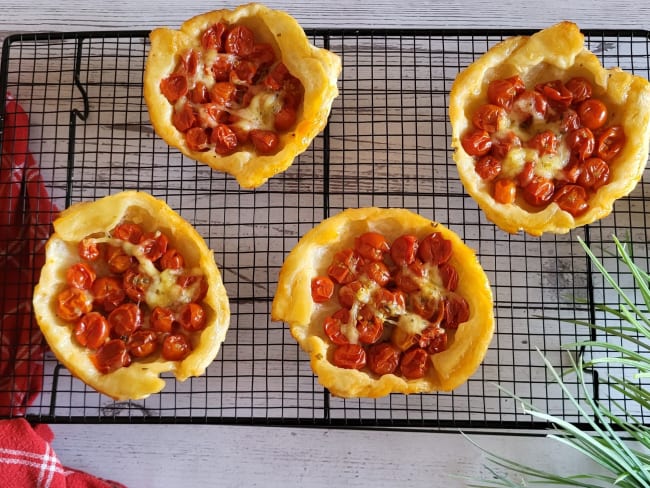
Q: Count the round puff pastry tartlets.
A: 4